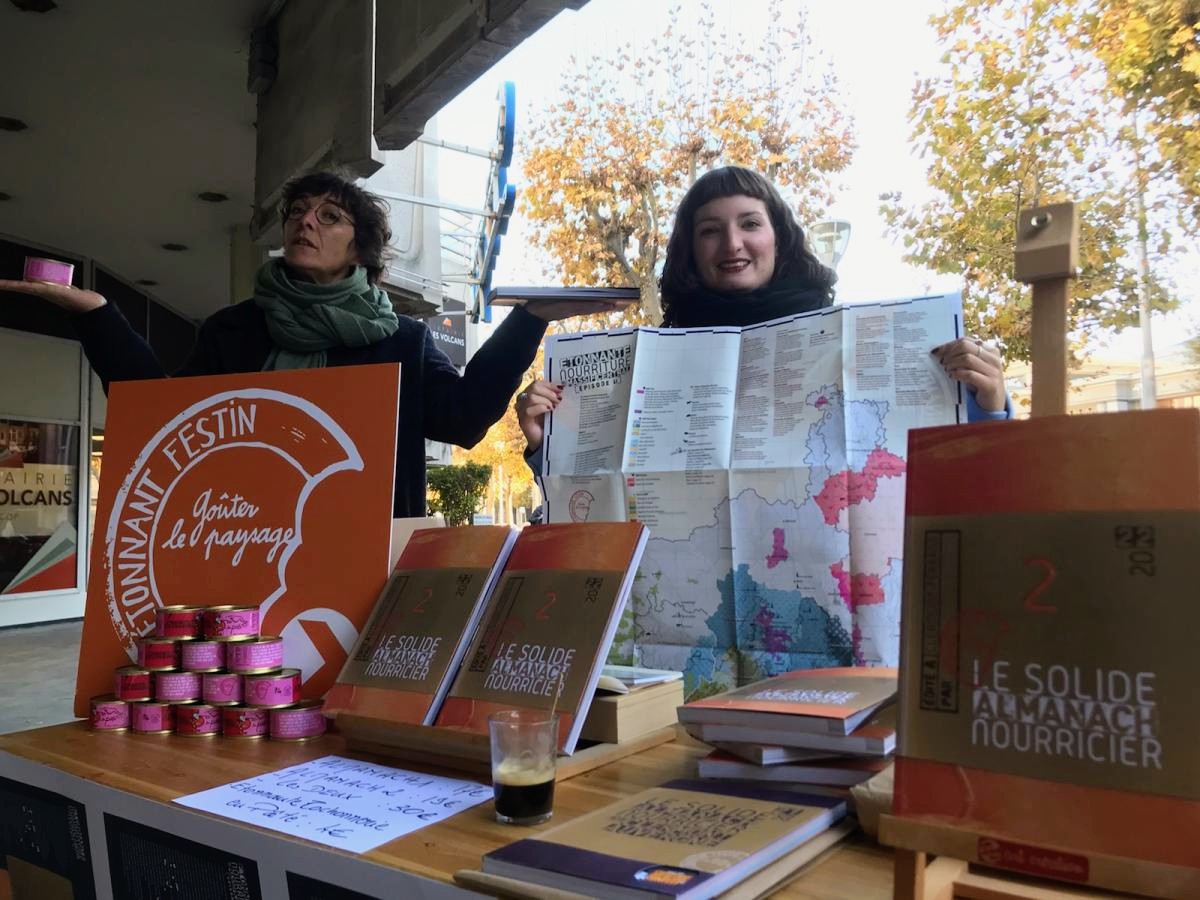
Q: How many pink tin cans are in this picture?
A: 15